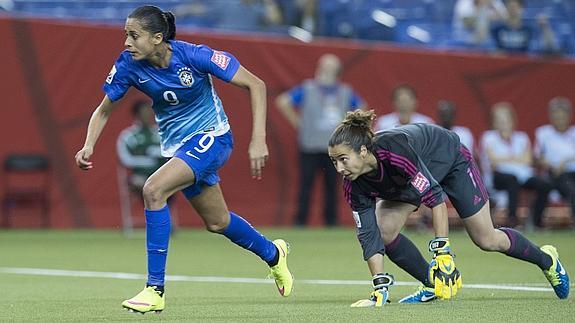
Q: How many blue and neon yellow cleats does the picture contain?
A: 2